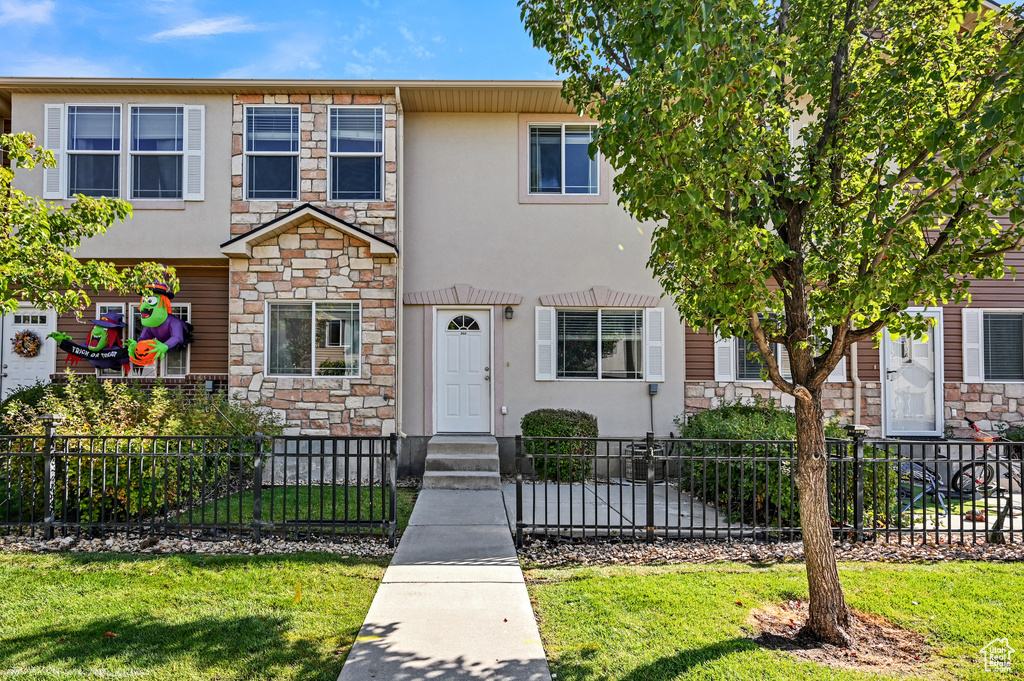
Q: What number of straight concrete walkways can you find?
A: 1